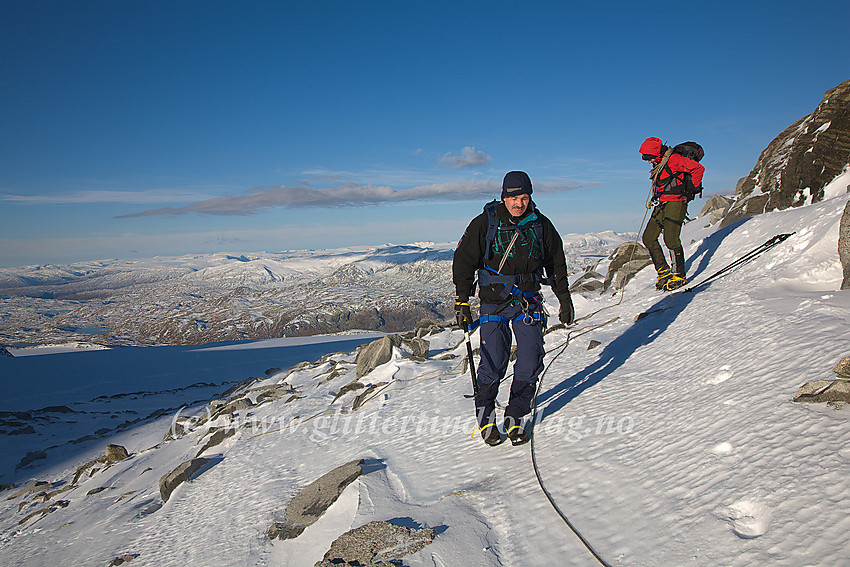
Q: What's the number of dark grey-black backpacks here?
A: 1